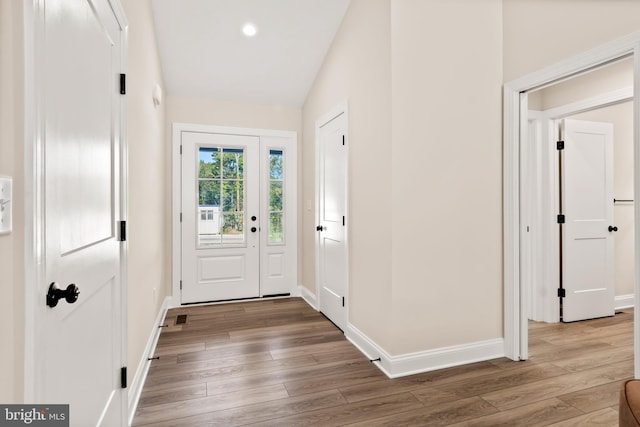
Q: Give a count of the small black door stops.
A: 3